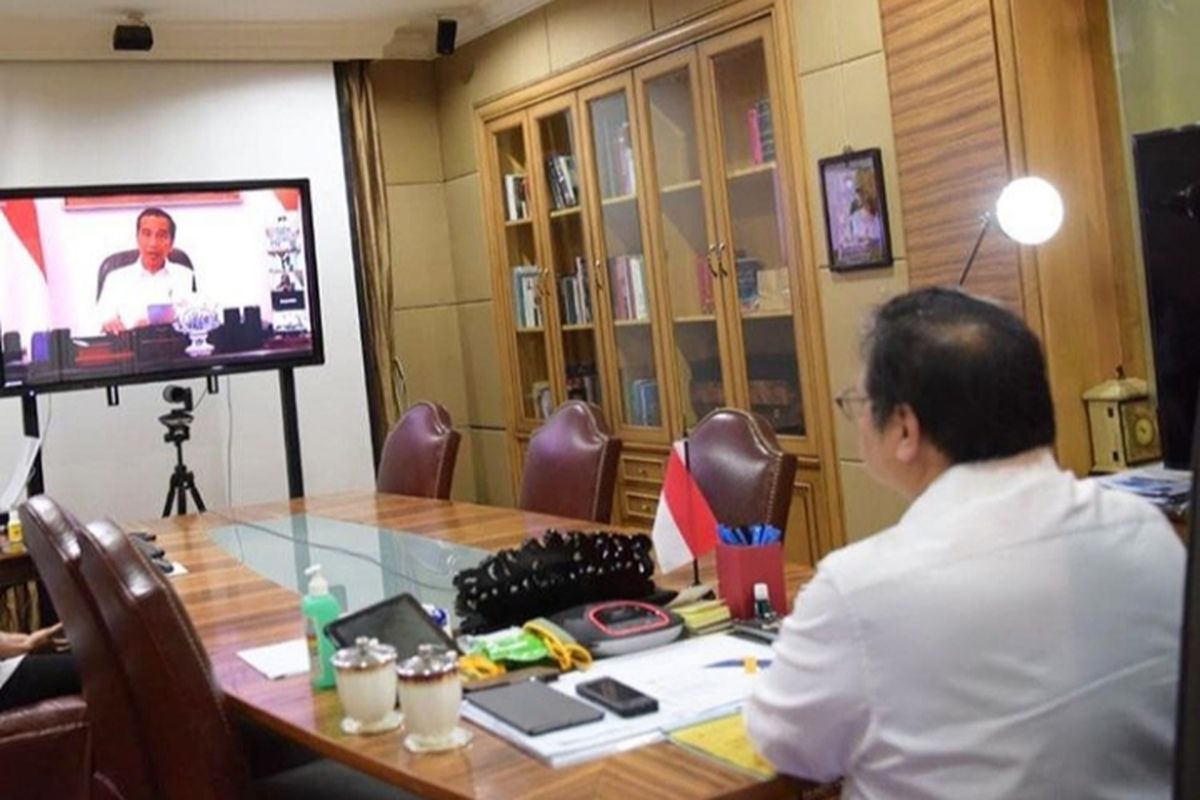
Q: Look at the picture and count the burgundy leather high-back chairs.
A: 5